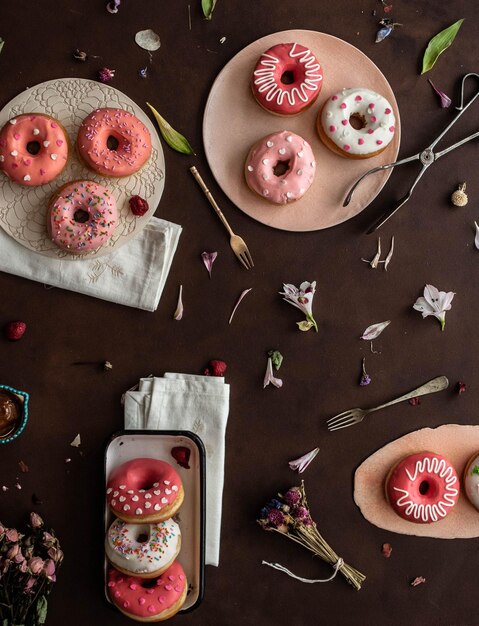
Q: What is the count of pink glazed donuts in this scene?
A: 8